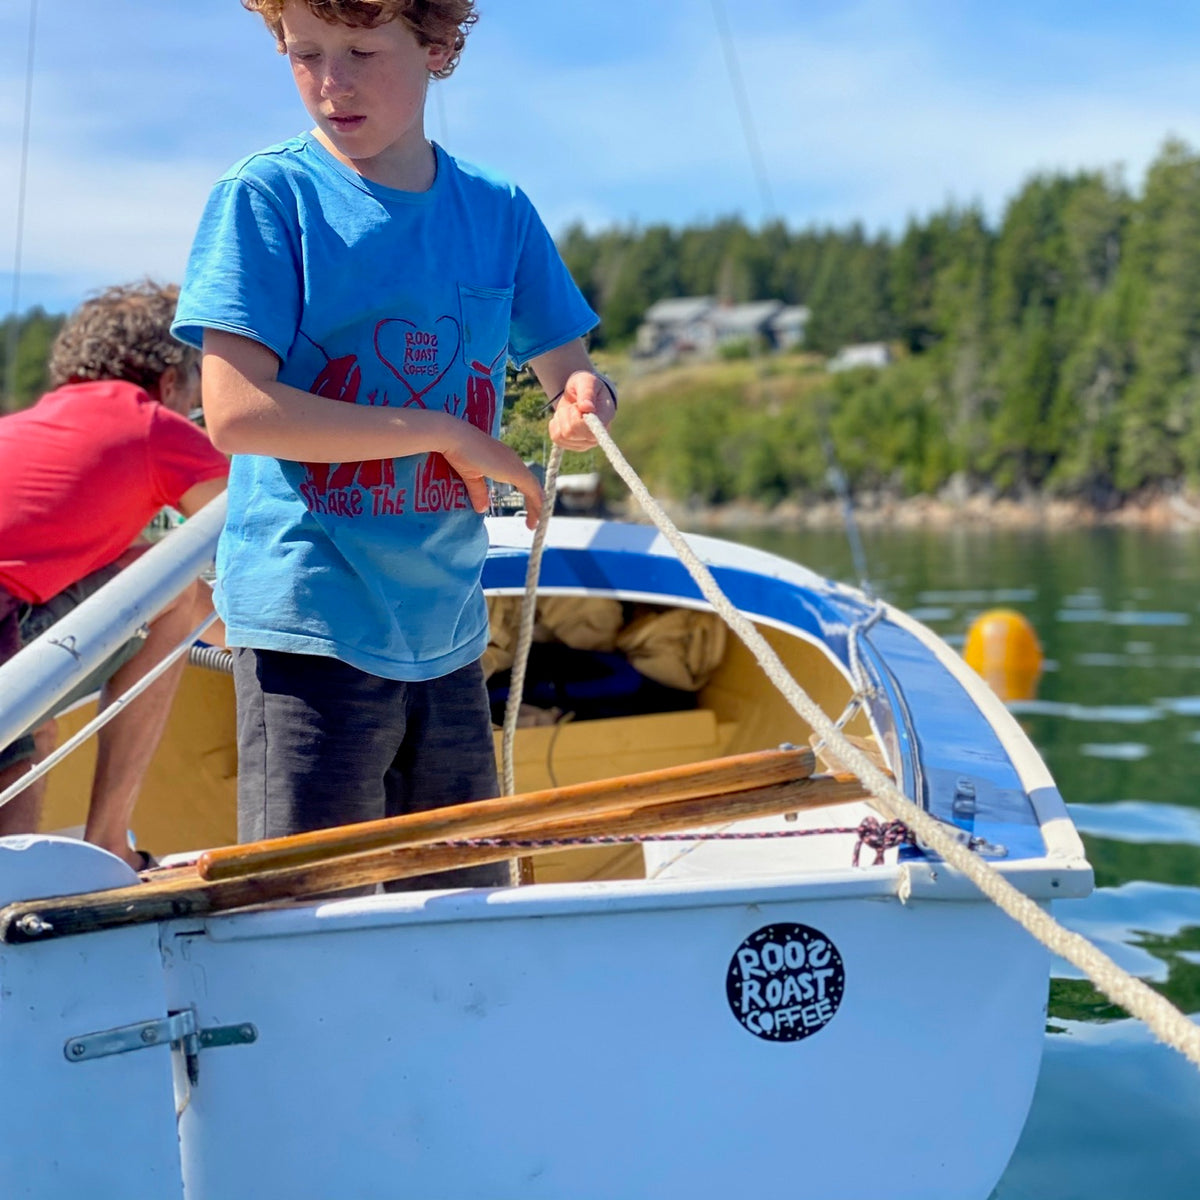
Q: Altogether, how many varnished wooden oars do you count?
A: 2